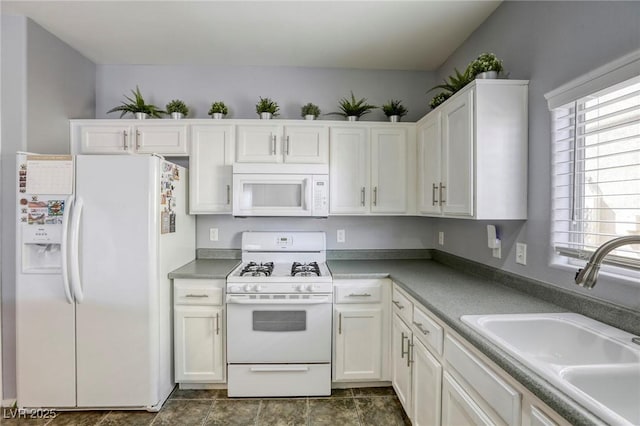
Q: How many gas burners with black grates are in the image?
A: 4